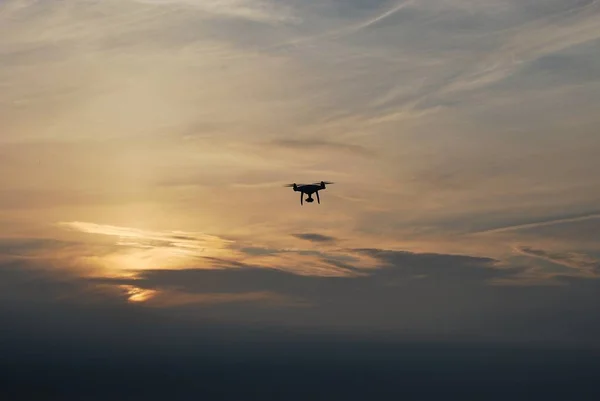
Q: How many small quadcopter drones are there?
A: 1